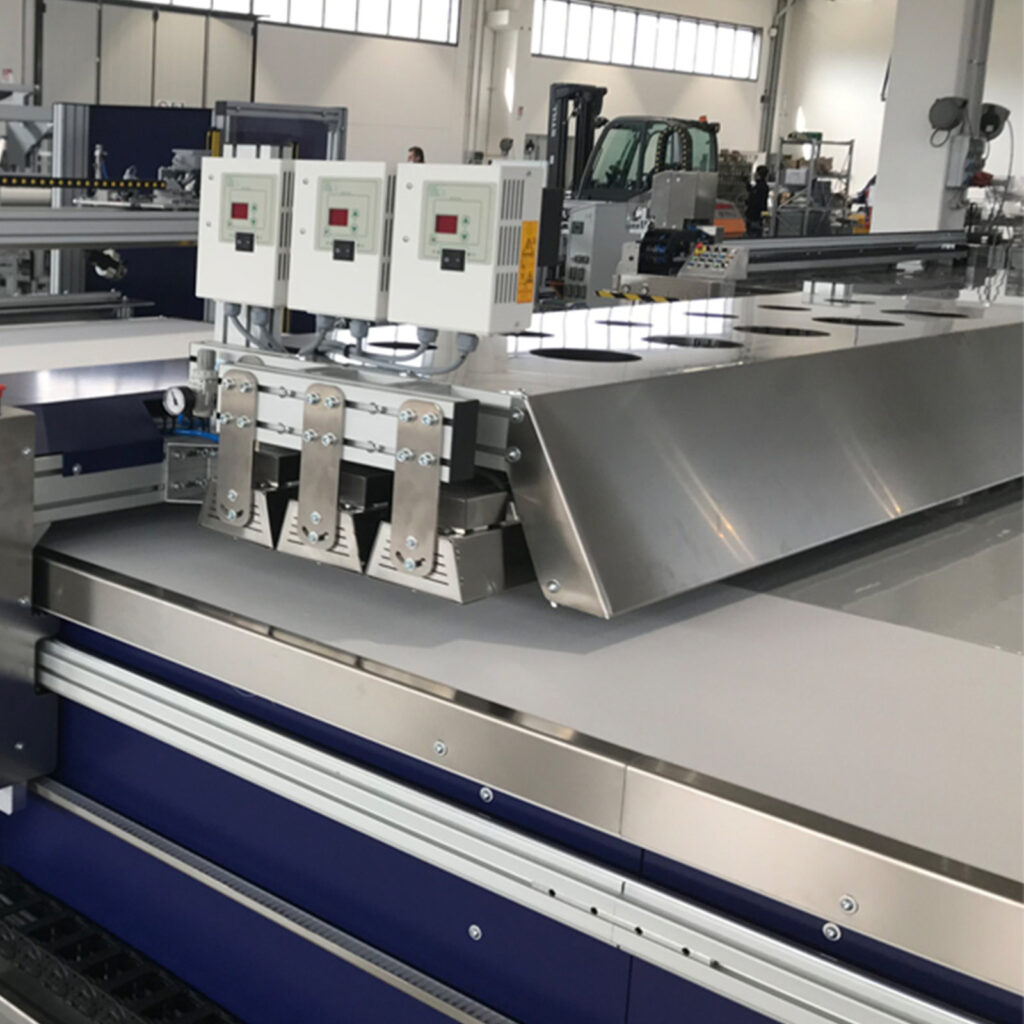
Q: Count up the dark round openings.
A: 11